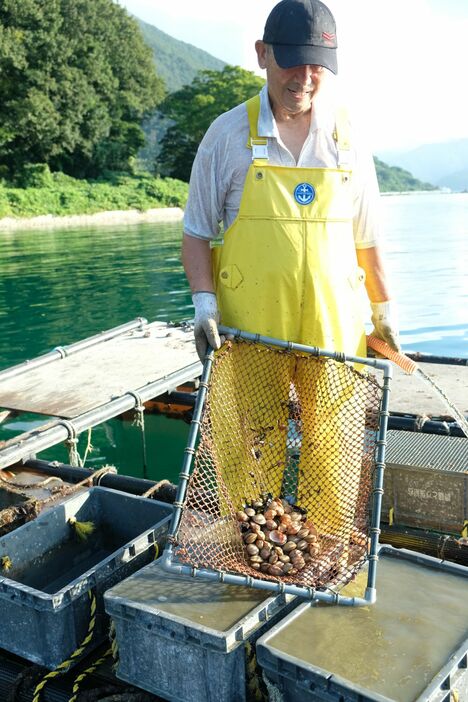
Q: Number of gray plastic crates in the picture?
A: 3